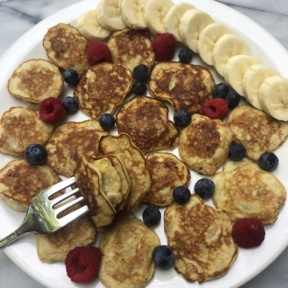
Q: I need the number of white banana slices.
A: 11